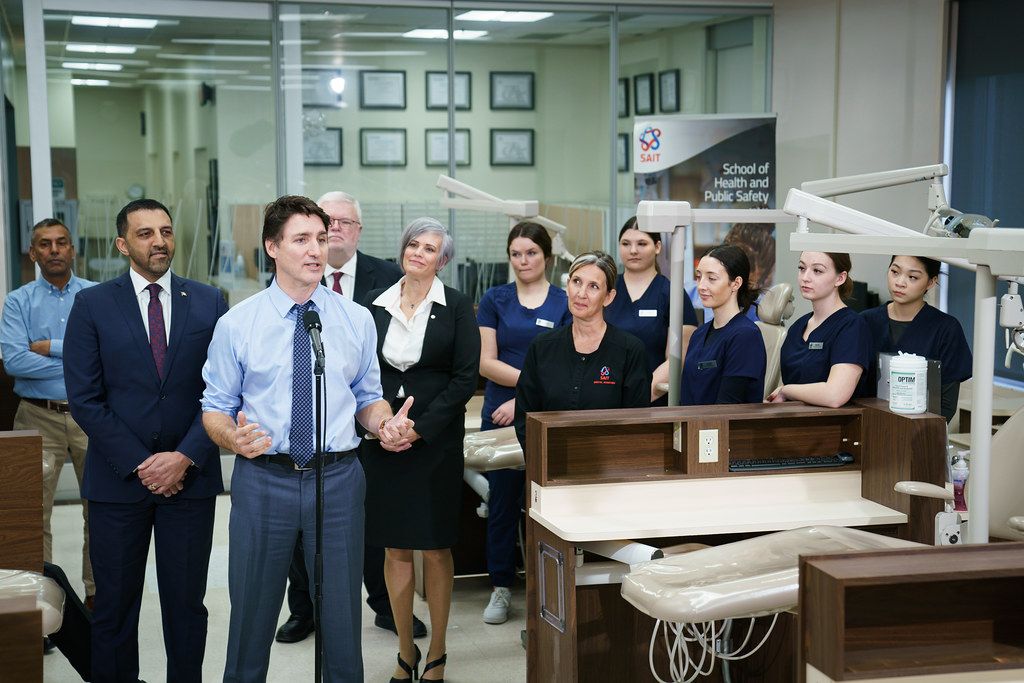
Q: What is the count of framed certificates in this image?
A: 12